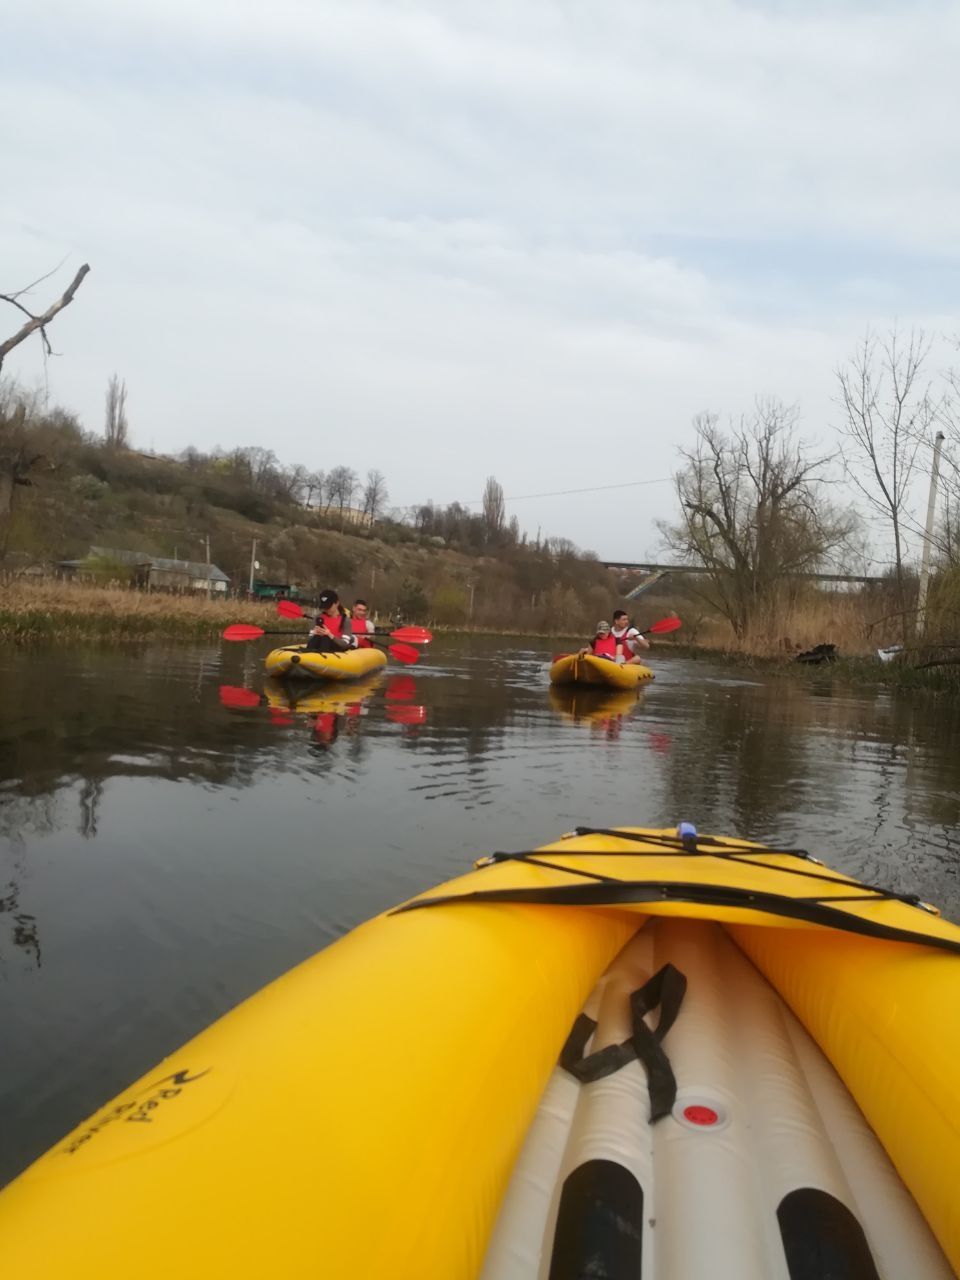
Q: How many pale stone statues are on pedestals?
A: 0